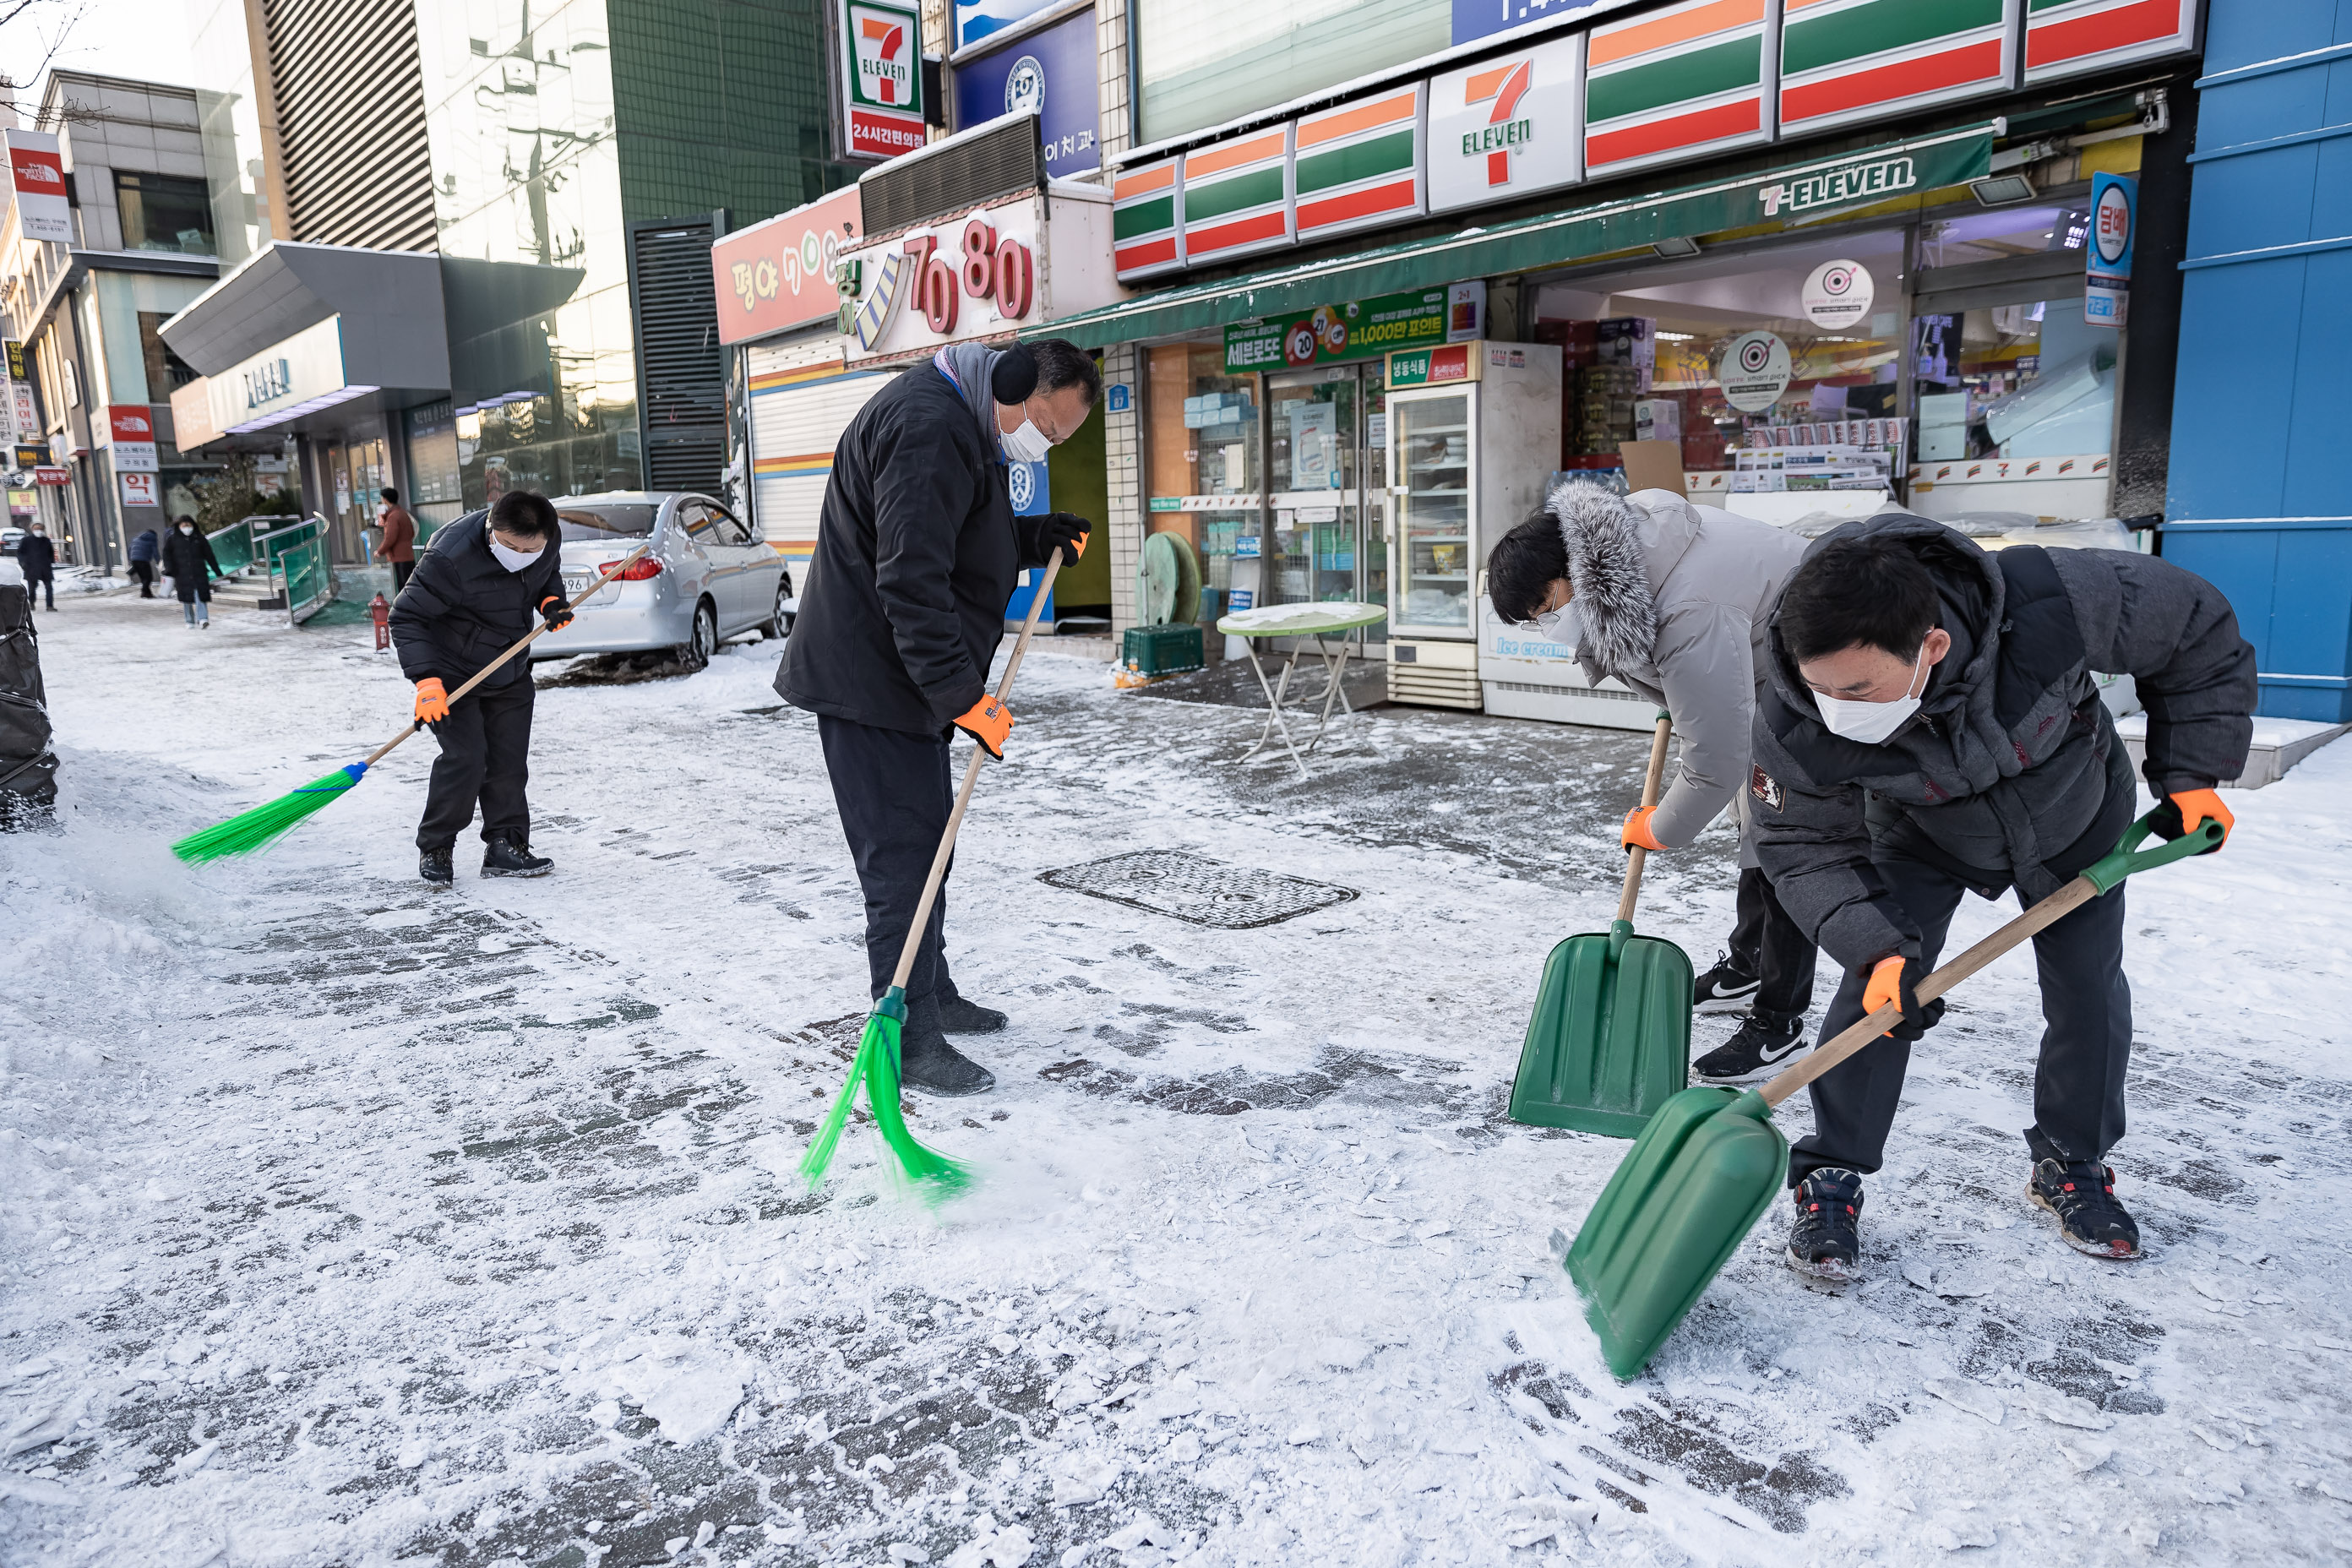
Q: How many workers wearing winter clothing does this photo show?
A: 4